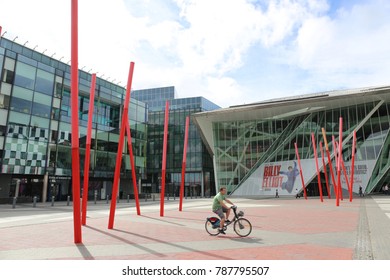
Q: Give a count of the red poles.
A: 14